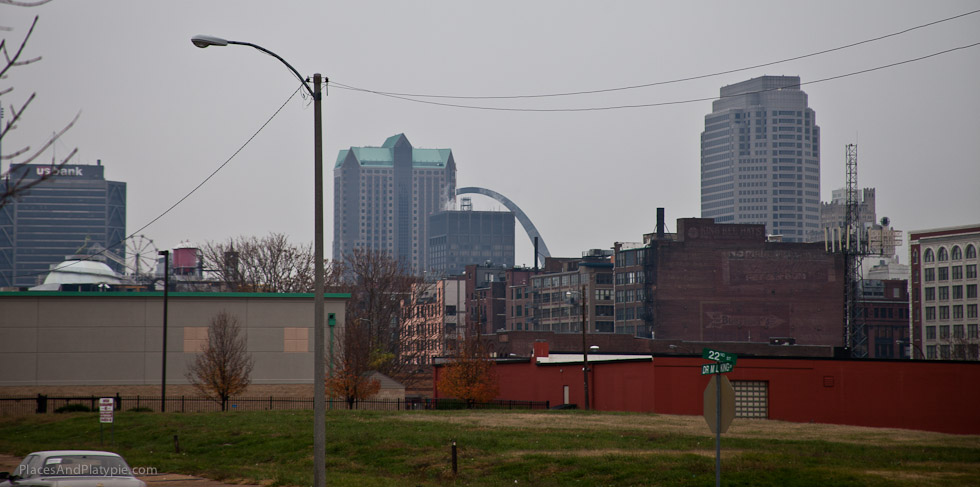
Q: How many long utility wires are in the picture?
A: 3